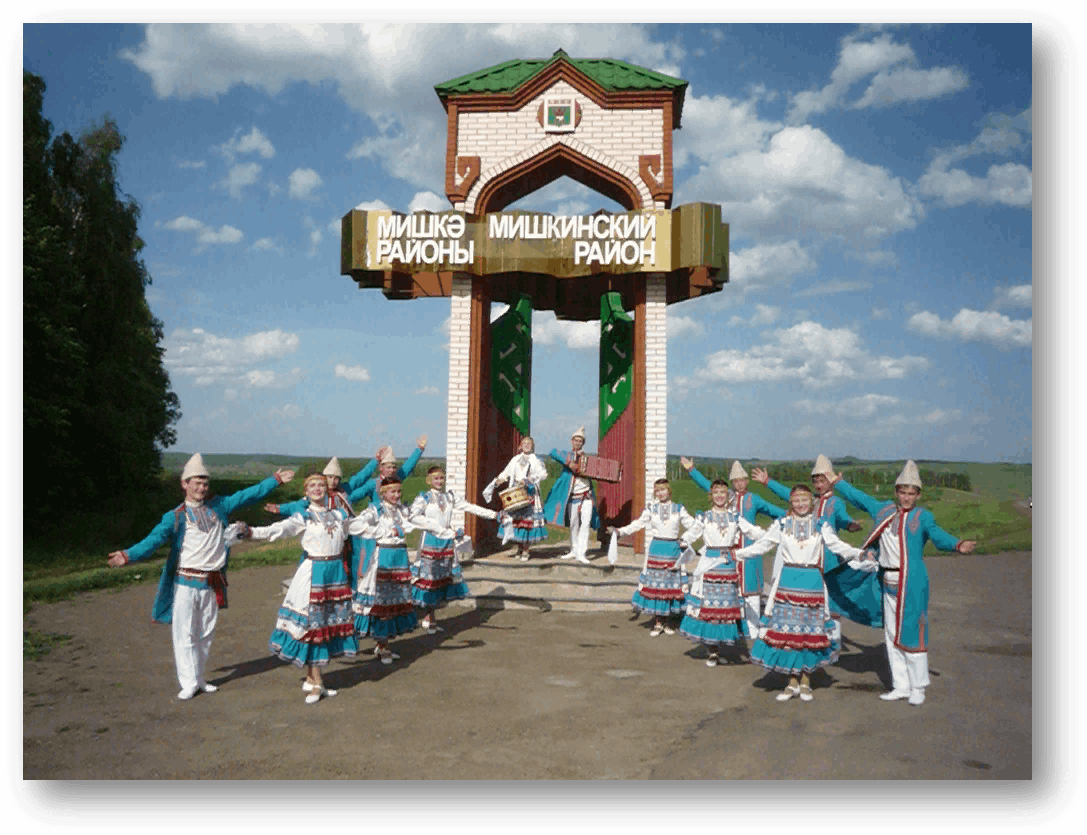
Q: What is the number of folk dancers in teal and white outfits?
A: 14